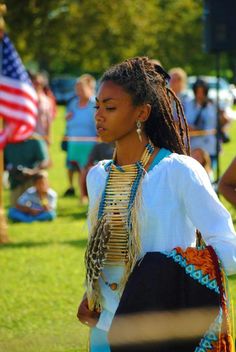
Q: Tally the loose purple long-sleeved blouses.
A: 0